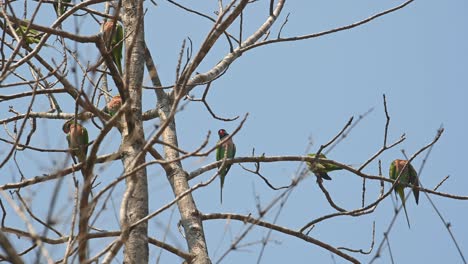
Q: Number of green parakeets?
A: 8